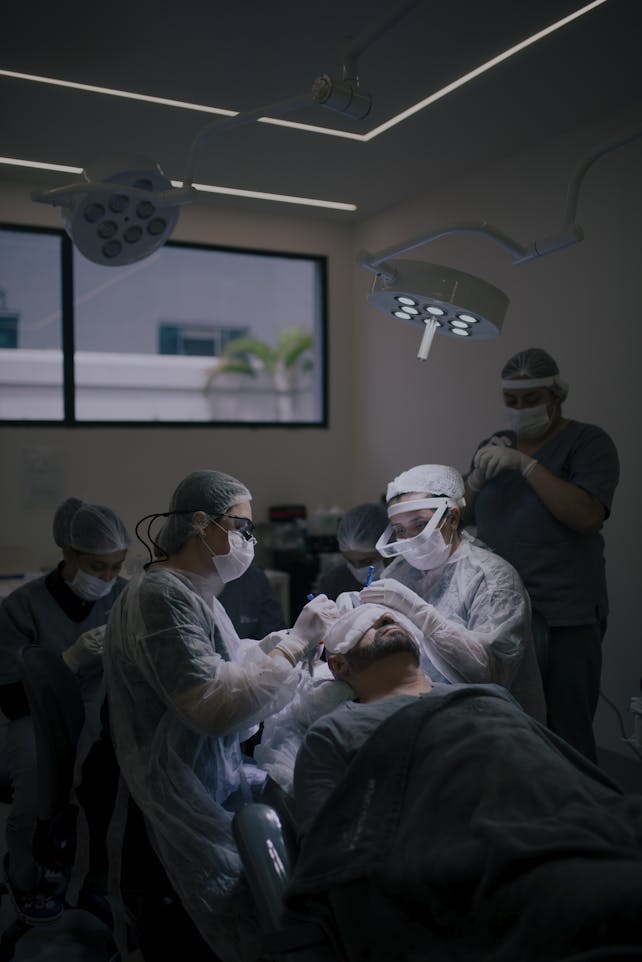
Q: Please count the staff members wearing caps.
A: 5